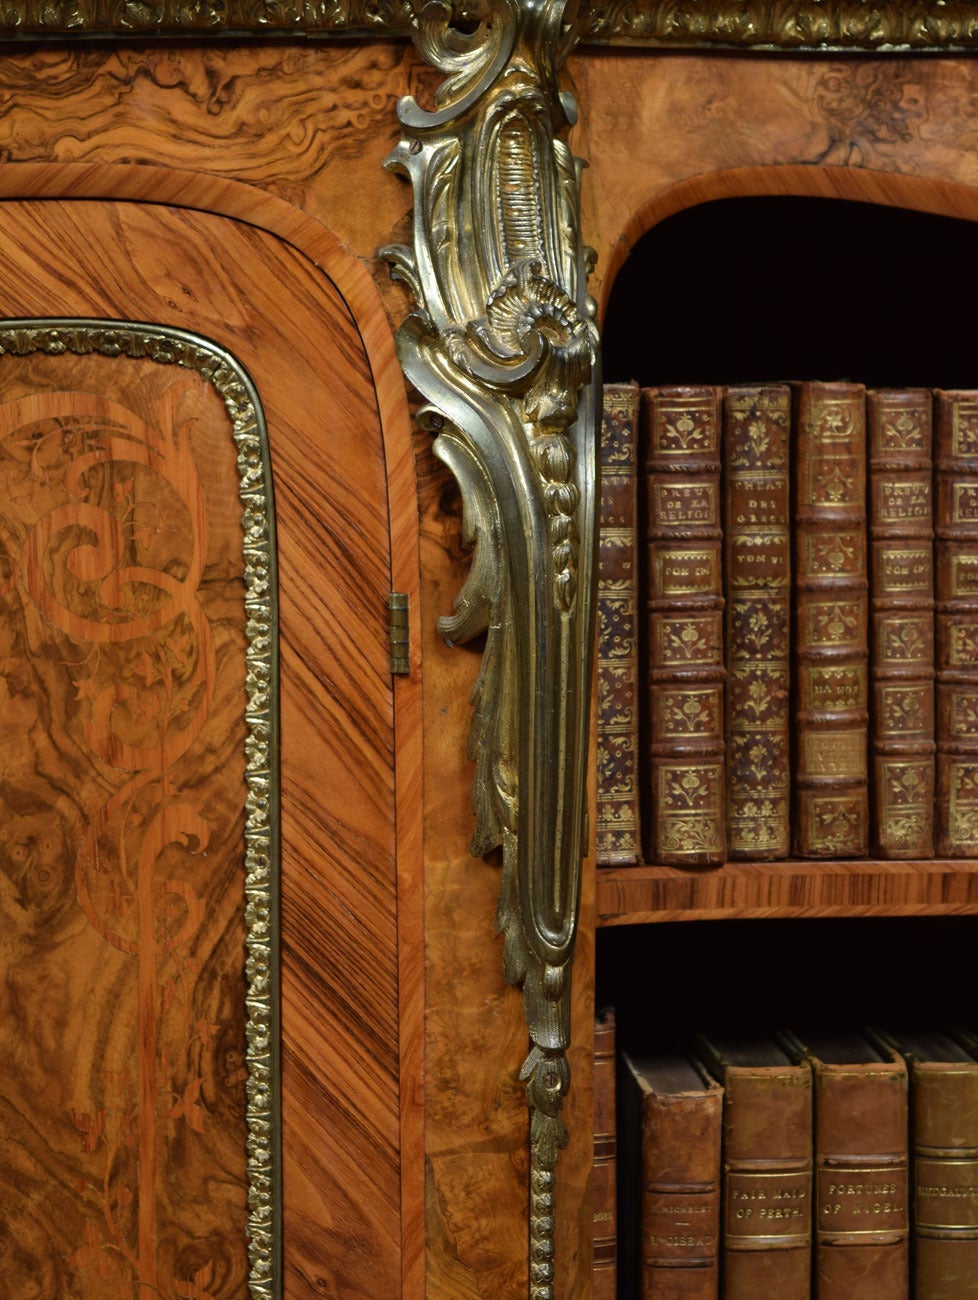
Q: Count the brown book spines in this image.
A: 11